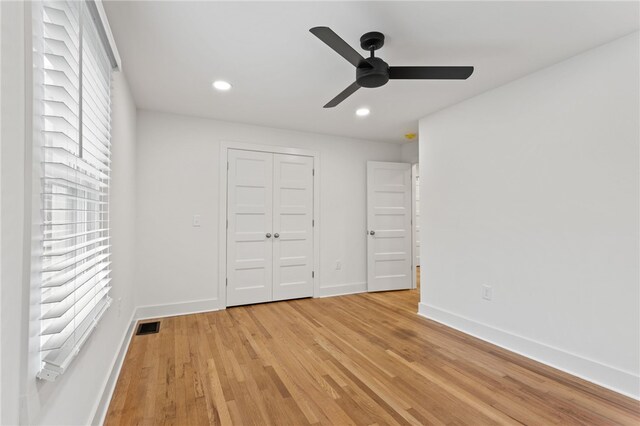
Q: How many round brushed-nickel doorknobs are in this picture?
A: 3